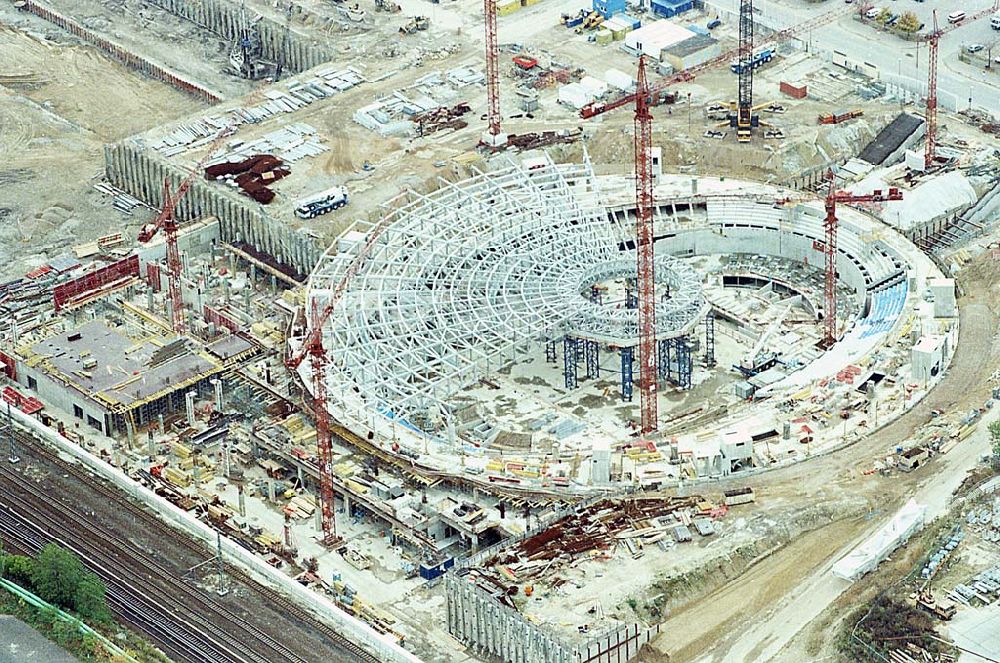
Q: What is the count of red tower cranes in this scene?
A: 6